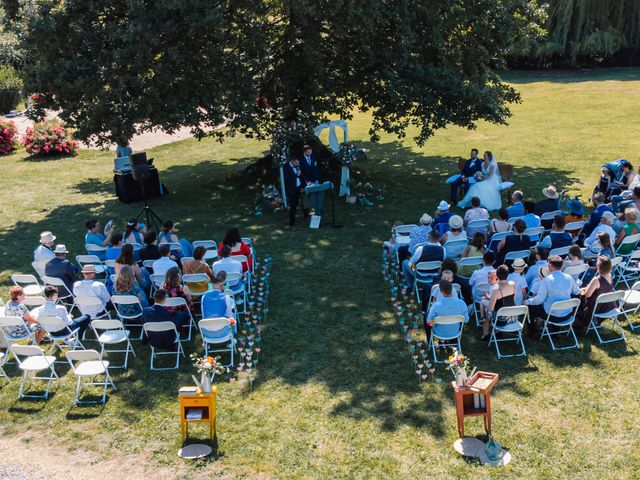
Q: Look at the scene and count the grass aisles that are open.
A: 1